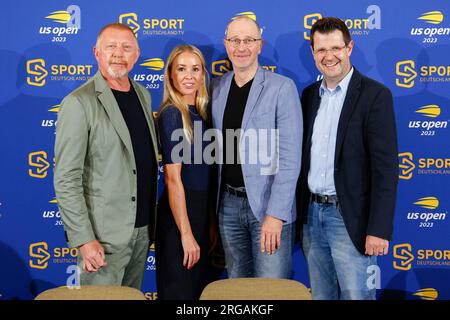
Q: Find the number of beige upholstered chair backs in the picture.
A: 2